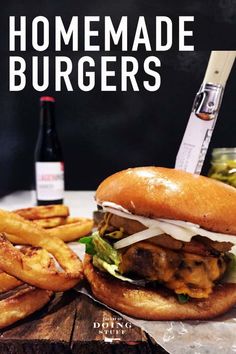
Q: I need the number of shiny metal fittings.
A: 1